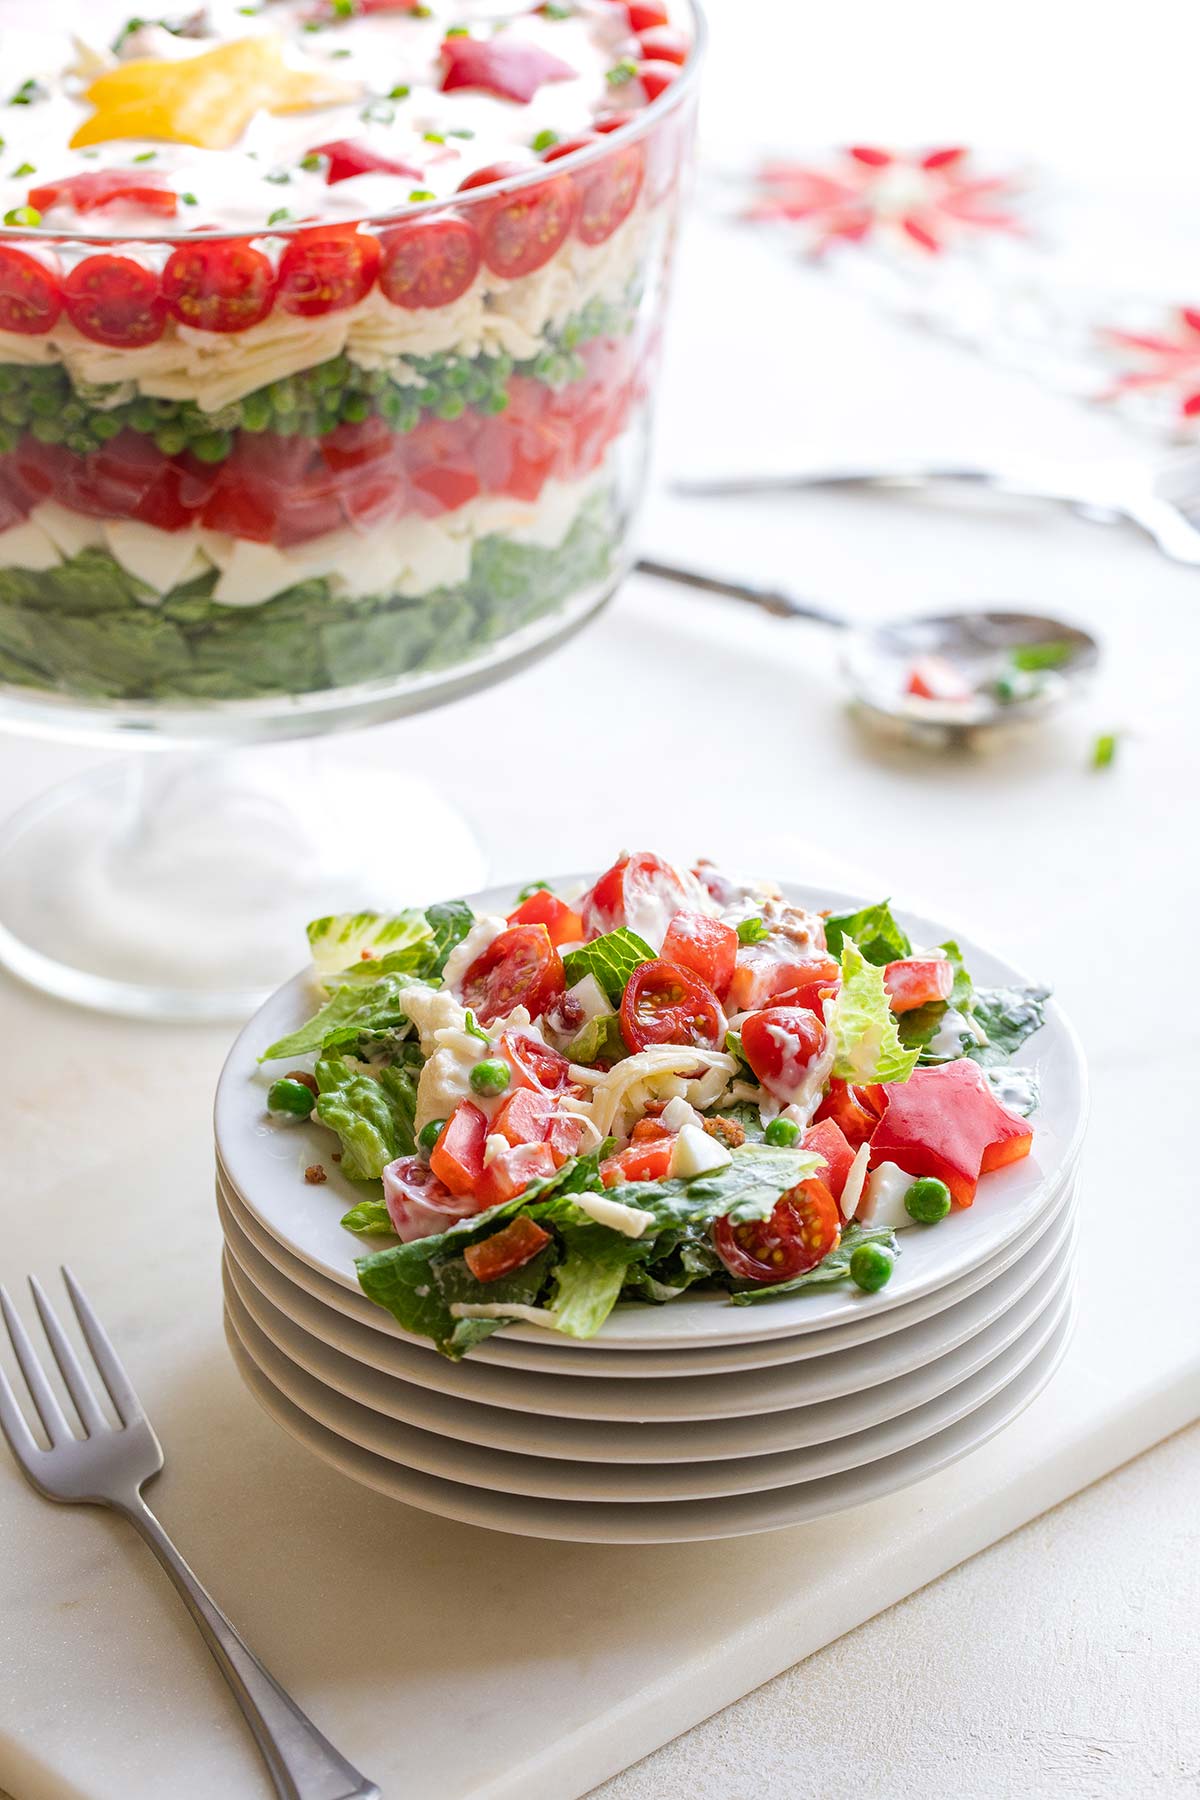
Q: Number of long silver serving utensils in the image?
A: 2